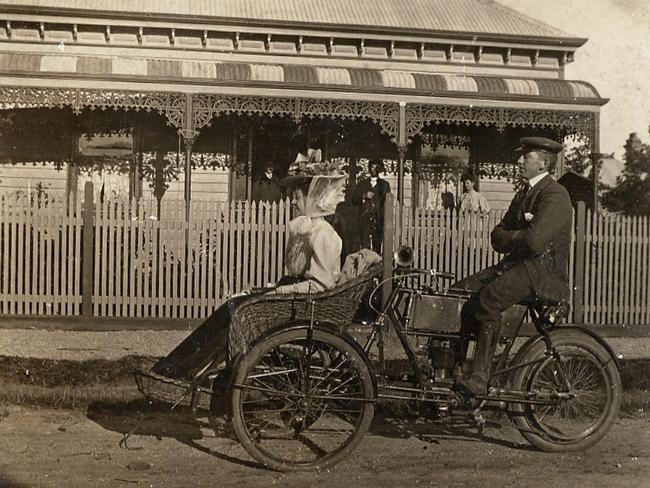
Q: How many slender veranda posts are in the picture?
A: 3